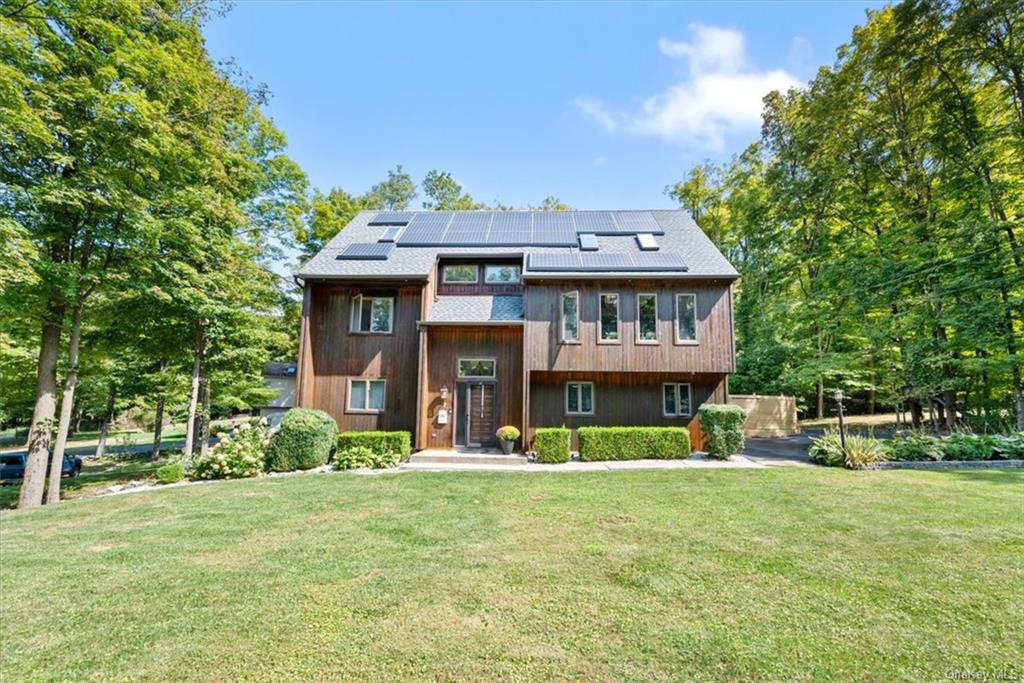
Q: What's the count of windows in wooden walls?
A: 11